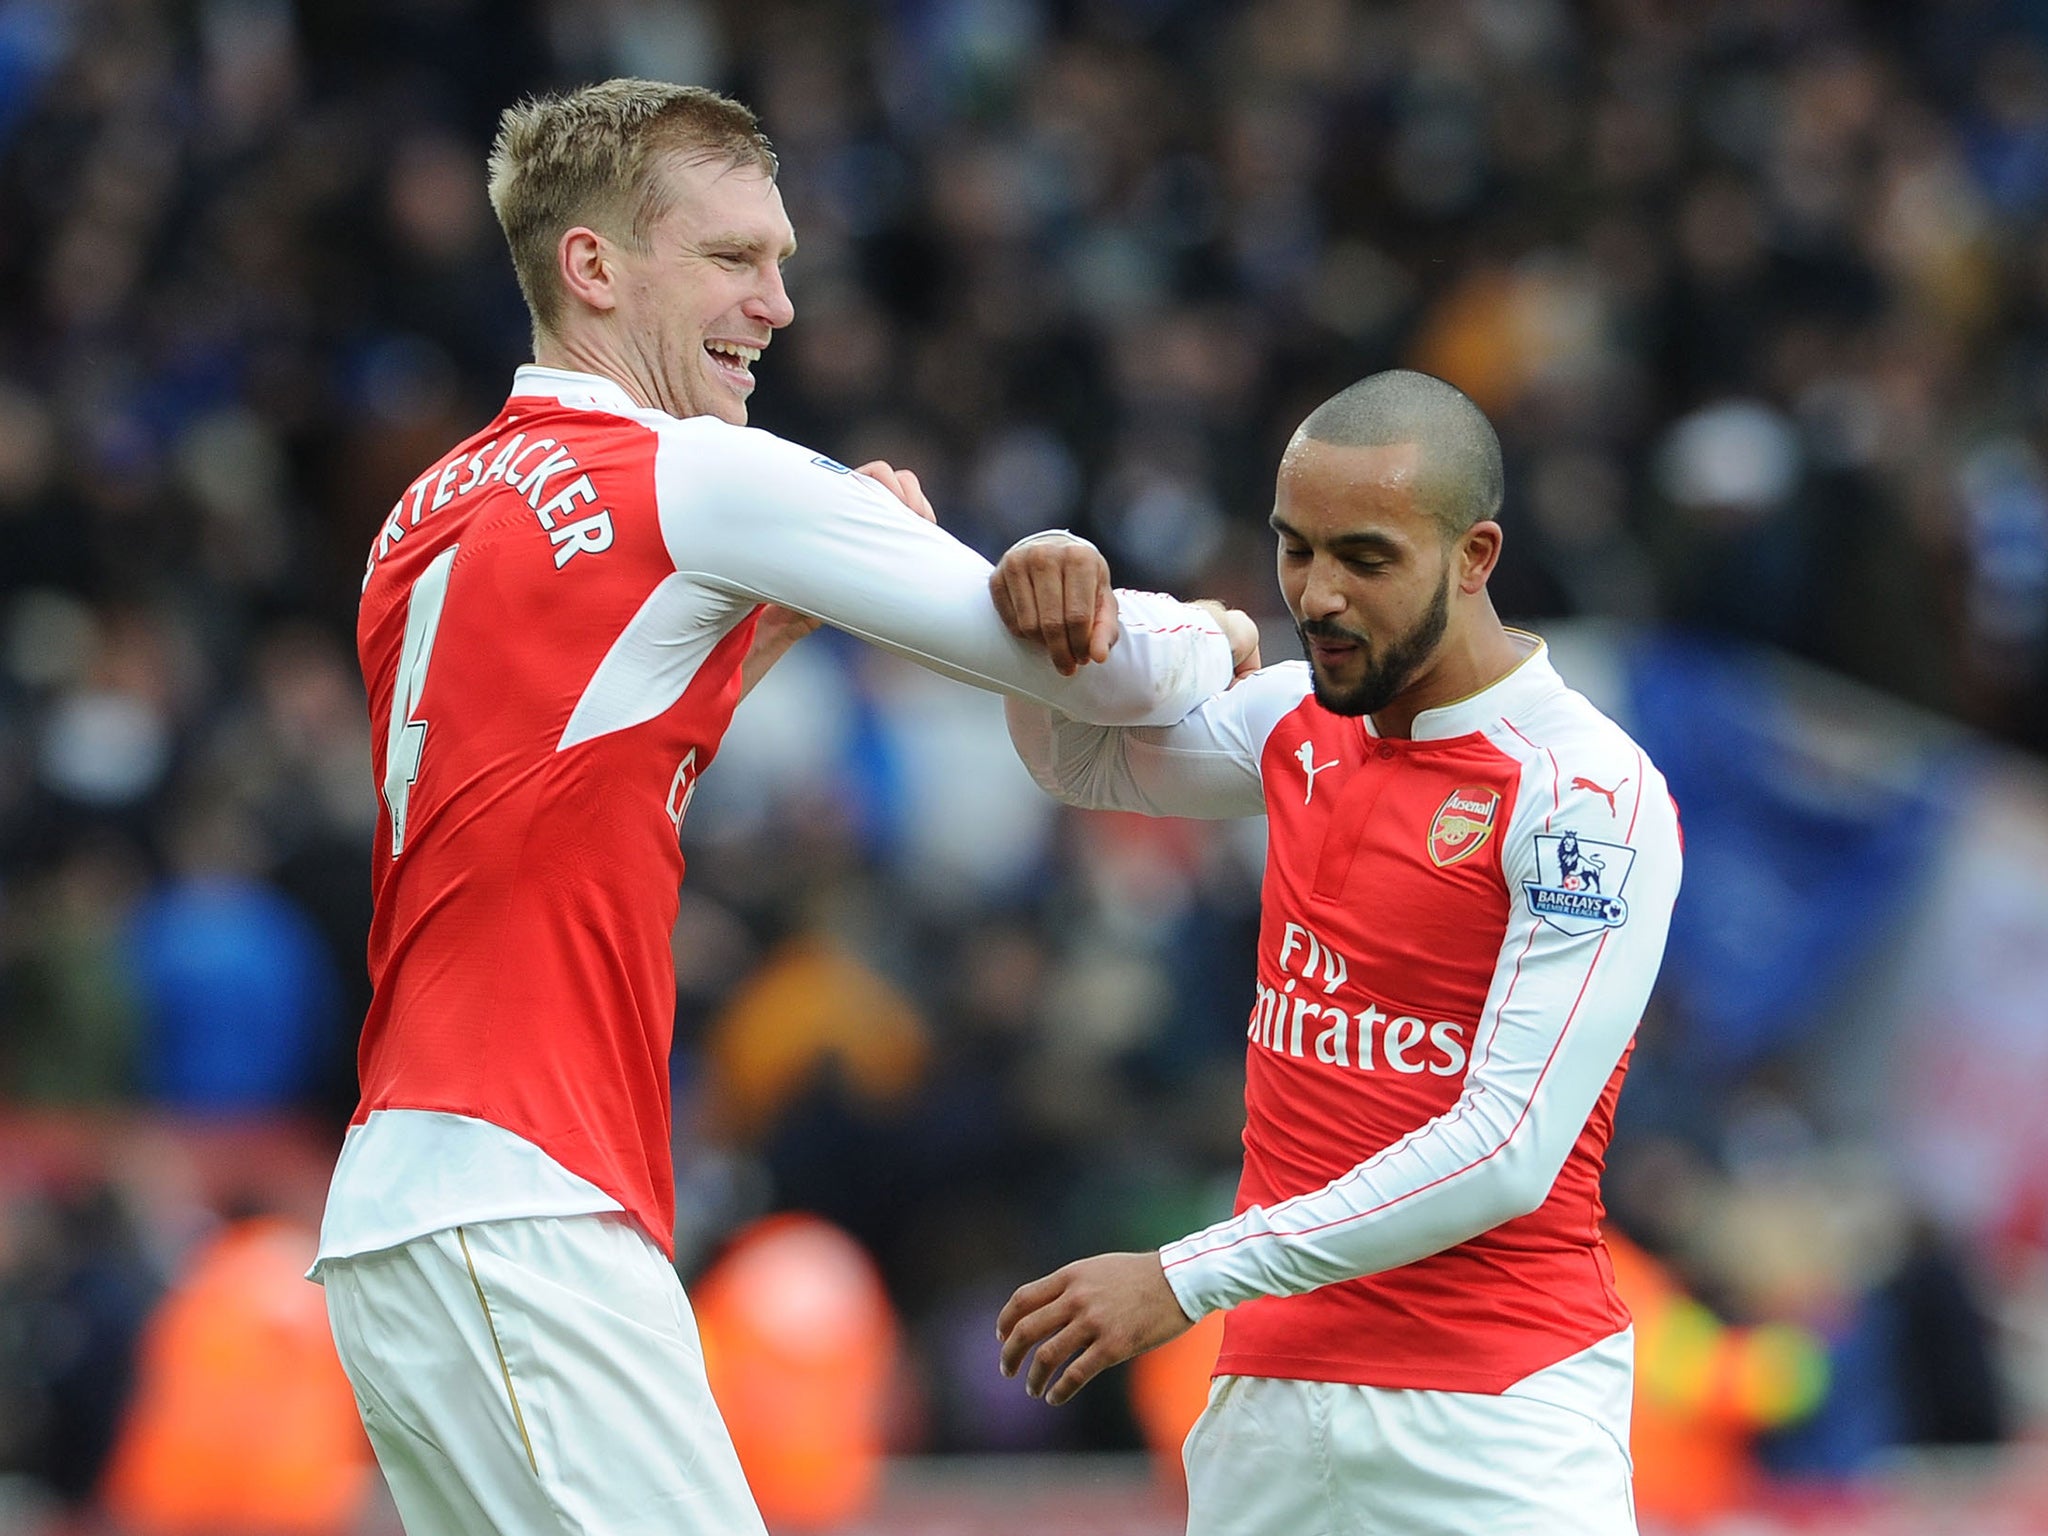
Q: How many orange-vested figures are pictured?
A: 4